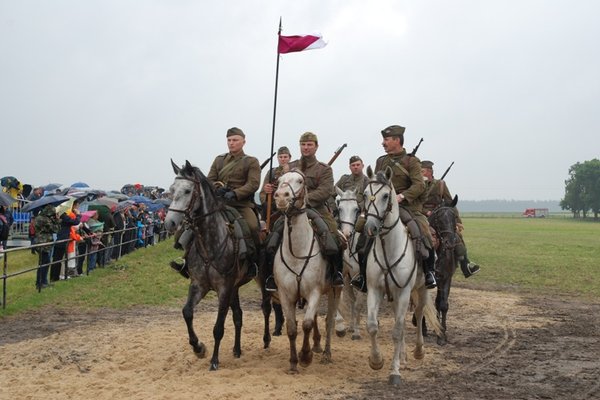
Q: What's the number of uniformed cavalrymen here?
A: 6